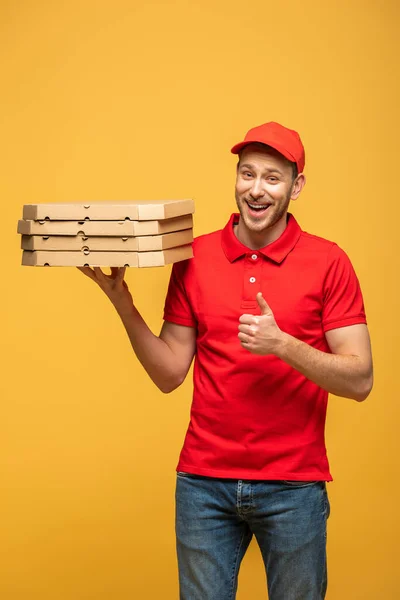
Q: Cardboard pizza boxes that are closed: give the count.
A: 4